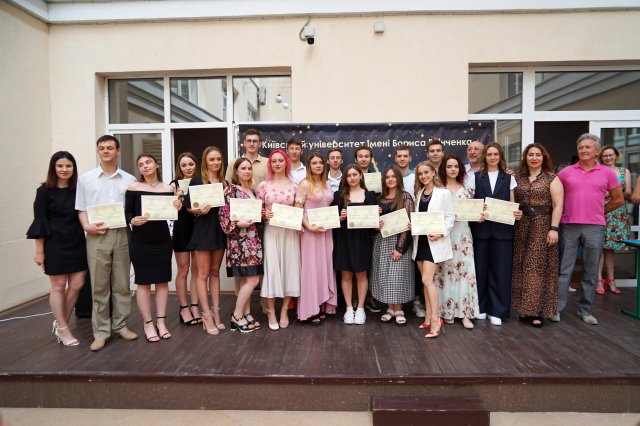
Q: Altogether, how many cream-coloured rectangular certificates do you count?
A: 13